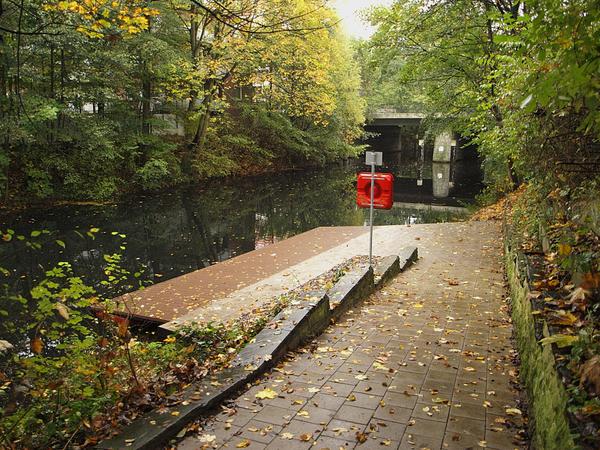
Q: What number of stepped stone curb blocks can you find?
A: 4